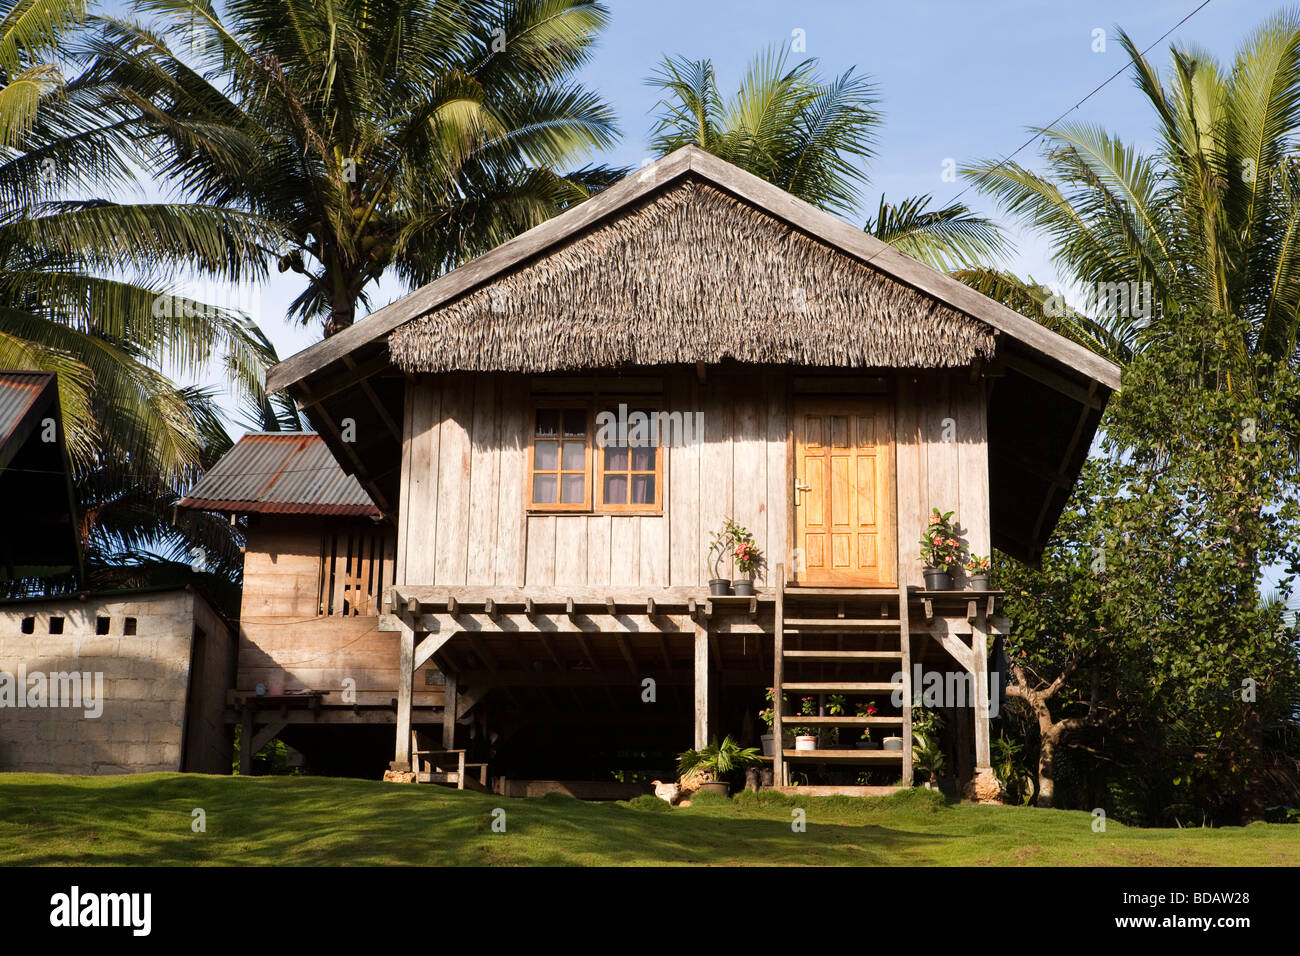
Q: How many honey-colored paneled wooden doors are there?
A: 1